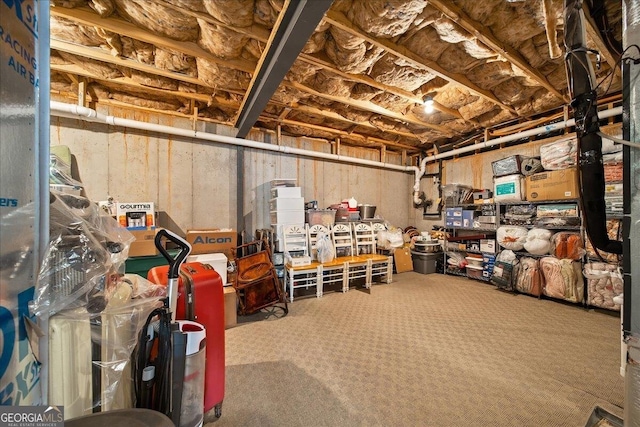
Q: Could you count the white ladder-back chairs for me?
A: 5